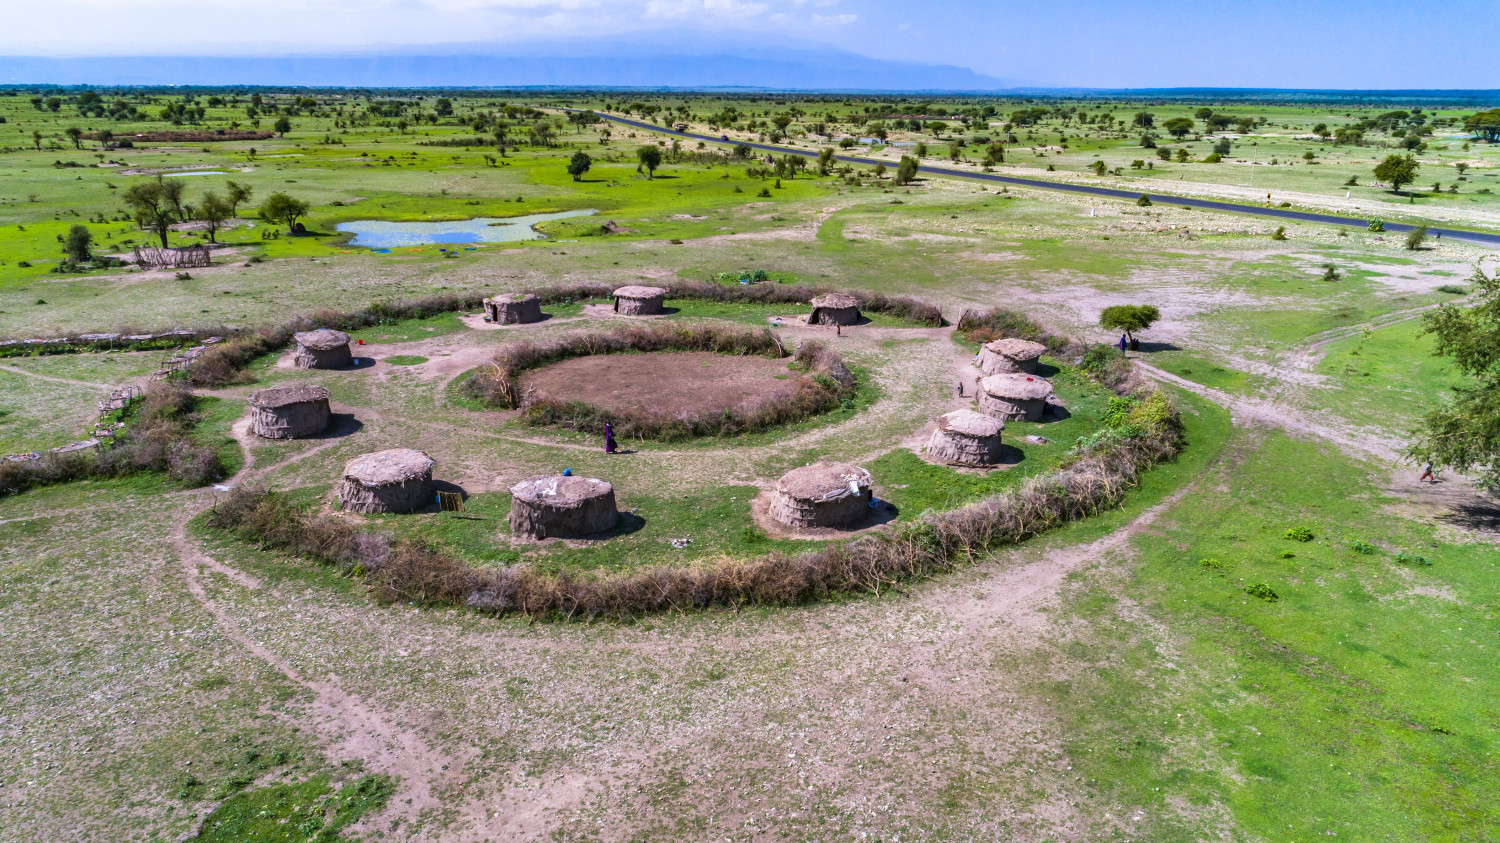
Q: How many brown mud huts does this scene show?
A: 11